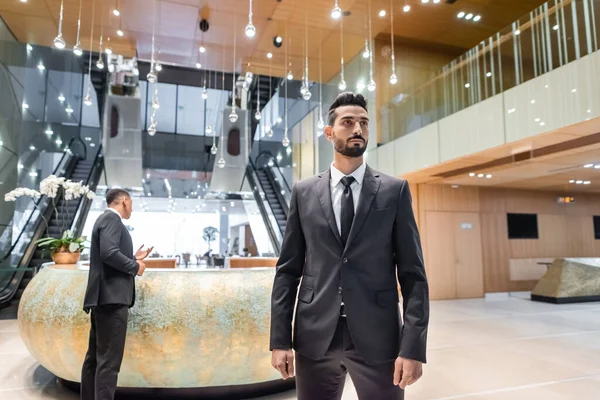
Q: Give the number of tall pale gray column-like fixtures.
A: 2